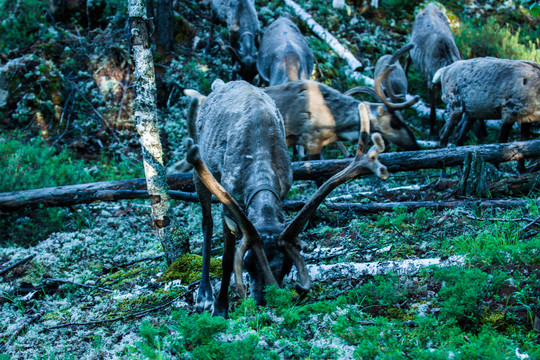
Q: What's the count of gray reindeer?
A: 7